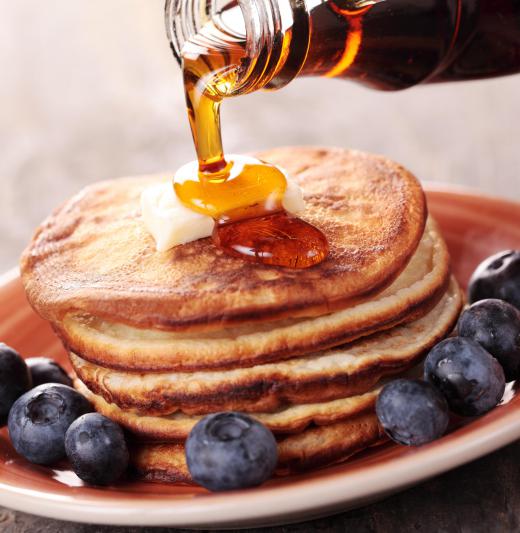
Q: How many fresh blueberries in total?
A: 9